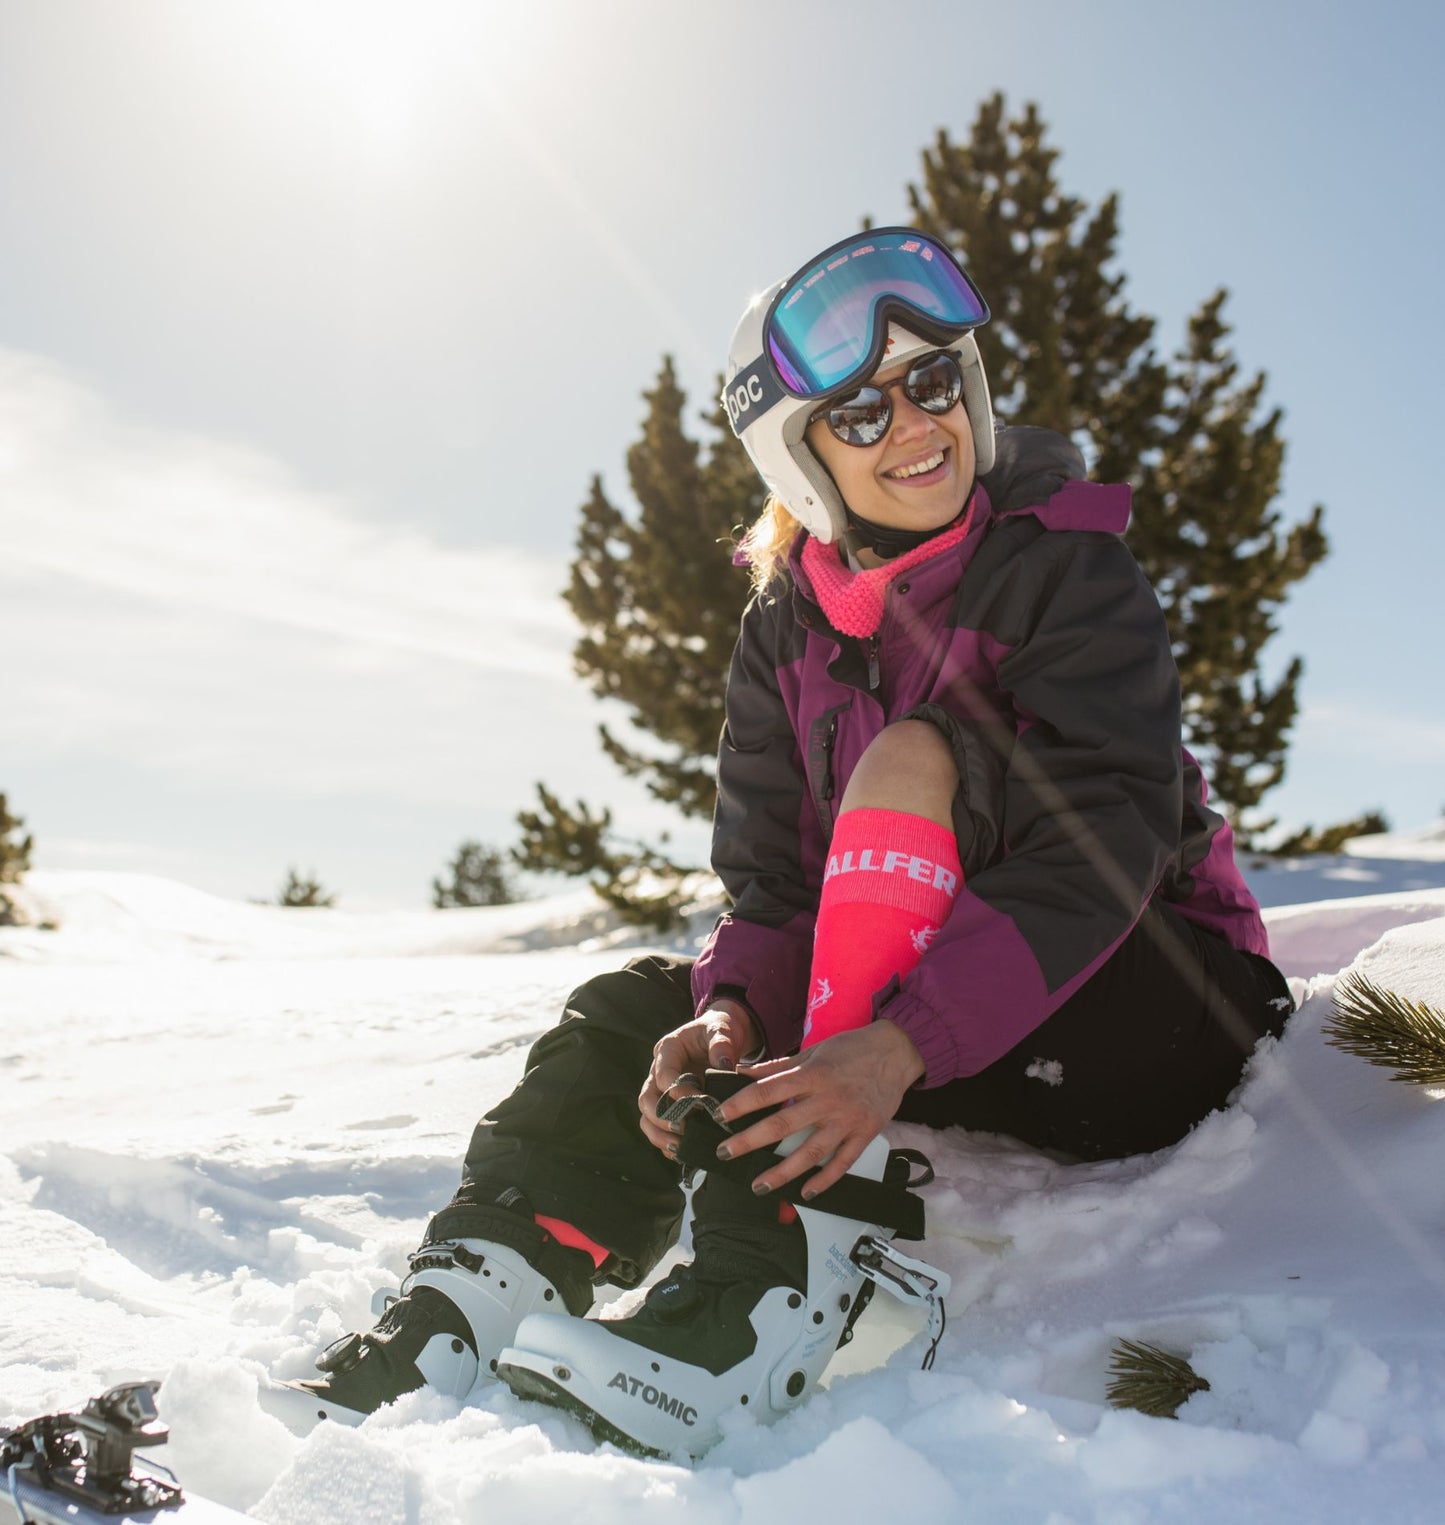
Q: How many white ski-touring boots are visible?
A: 2